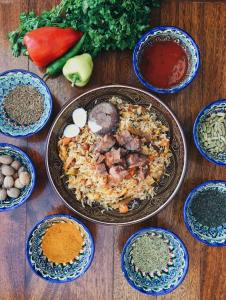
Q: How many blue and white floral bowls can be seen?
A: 7